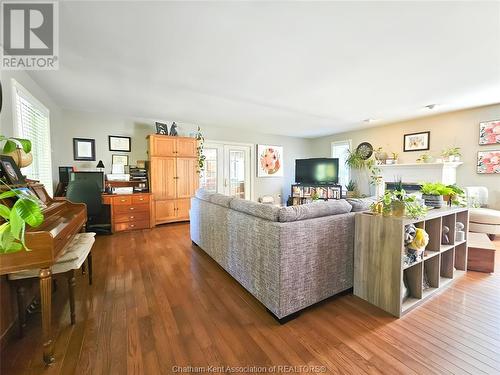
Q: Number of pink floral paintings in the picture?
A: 3